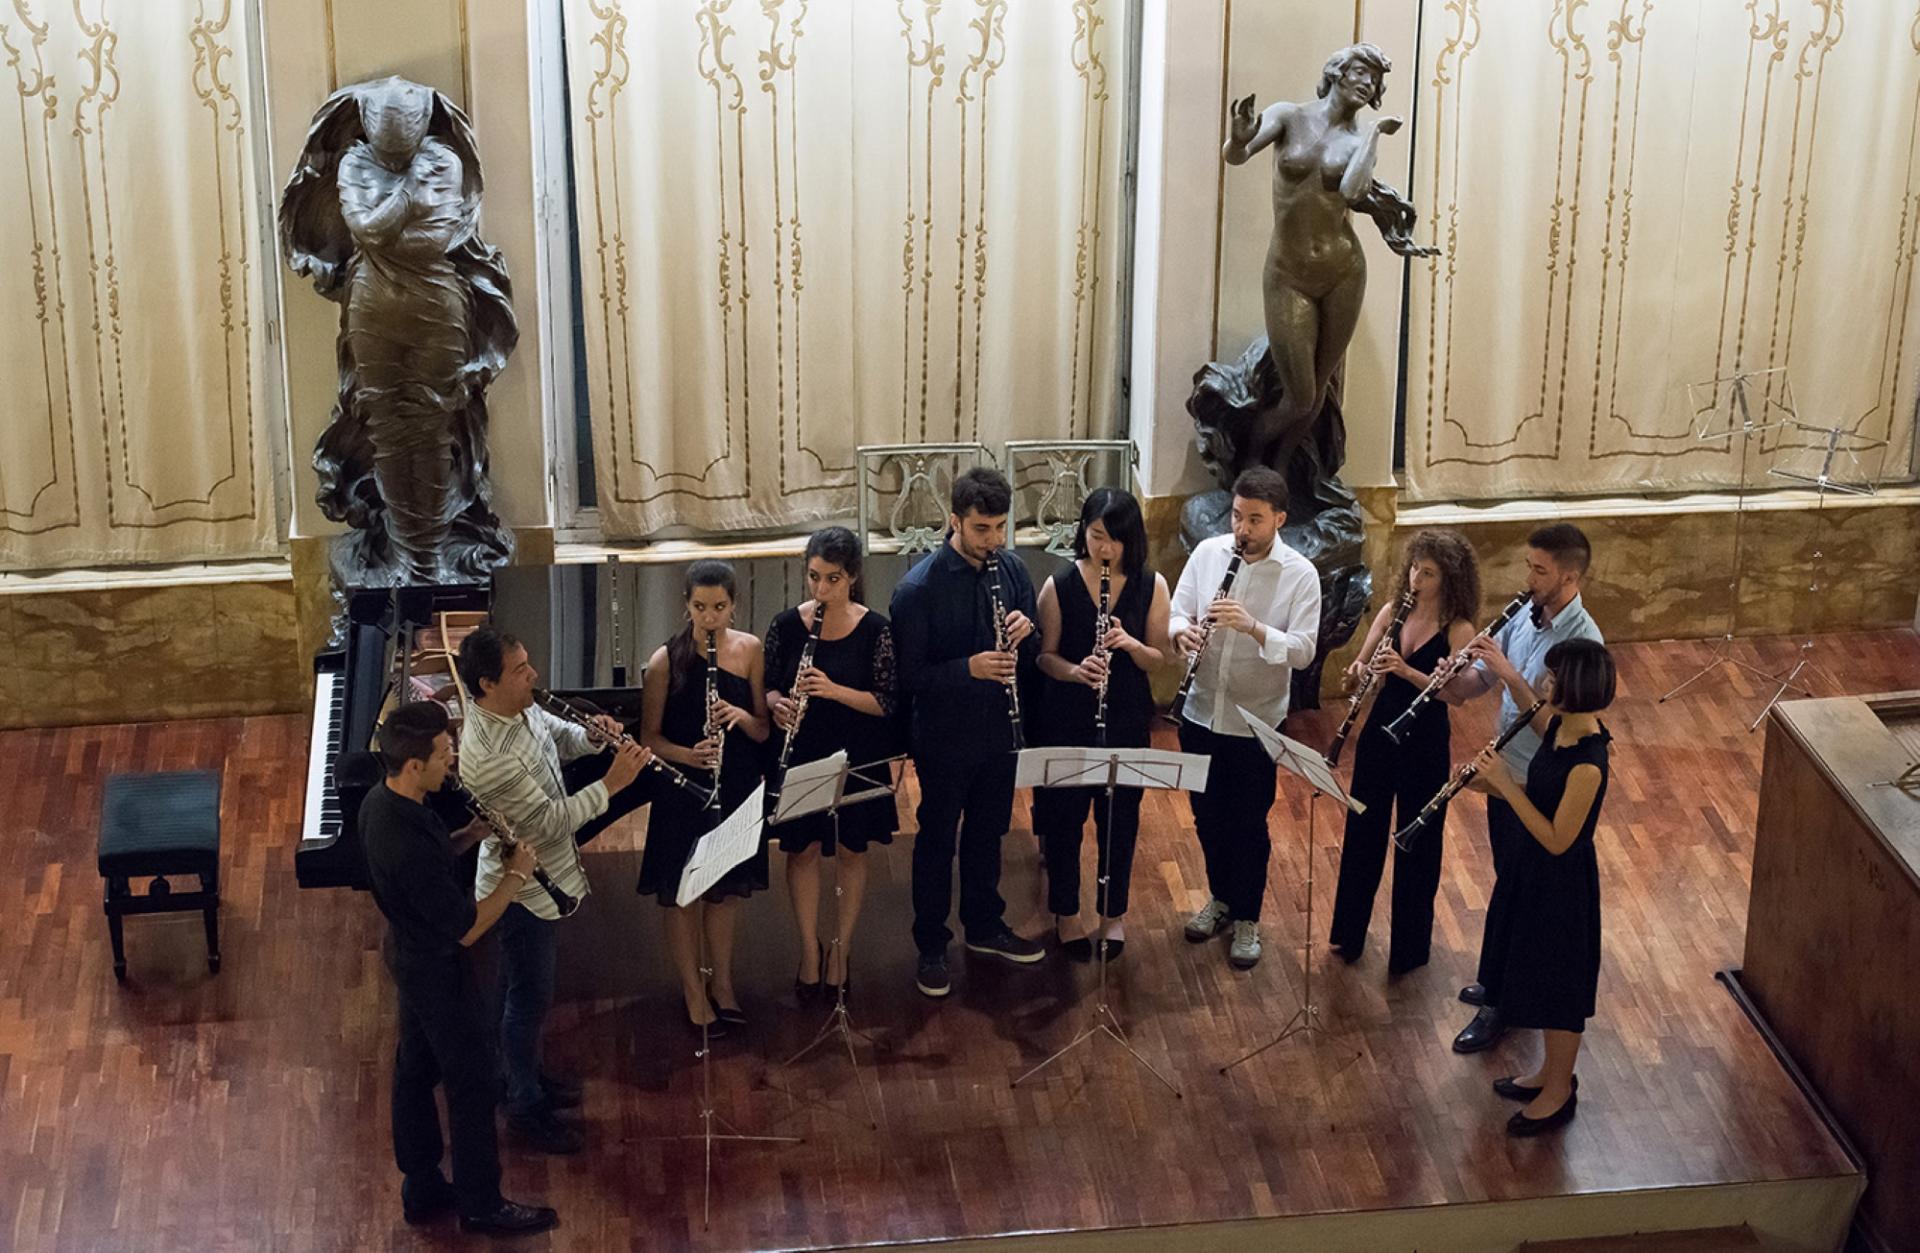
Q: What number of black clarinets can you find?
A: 10